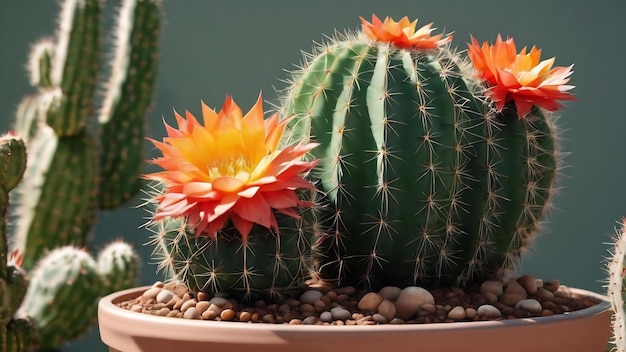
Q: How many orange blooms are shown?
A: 3